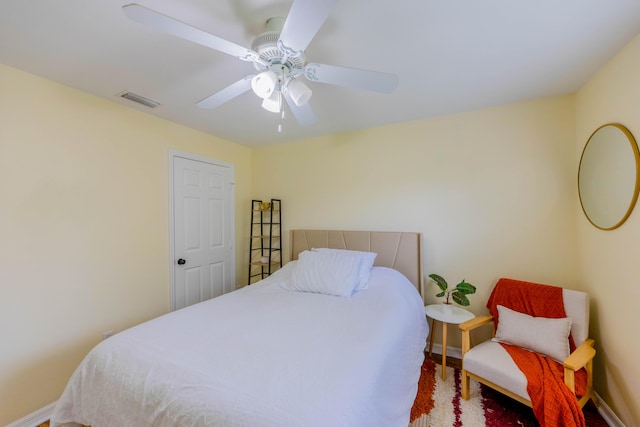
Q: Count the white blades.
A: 5